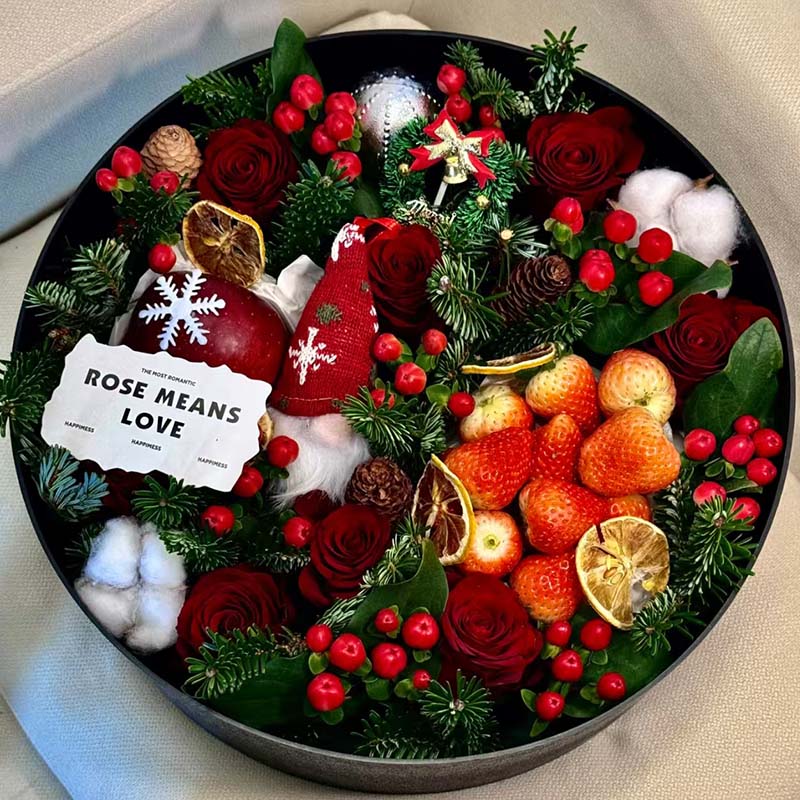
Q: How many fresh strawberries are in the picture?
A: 10